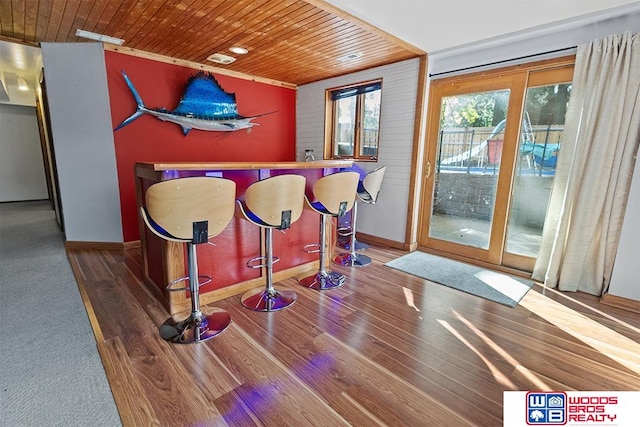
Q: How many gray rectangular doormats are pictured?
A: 1